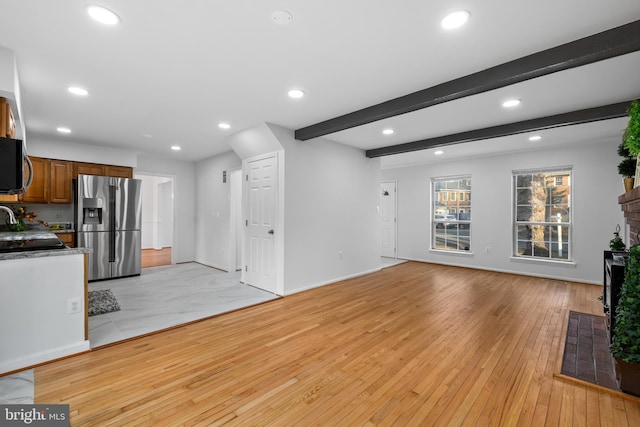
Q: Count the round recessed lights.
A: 11